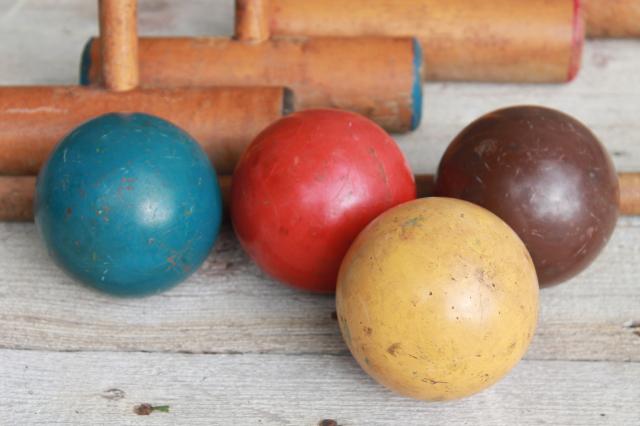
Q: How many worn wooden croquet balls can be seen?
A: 4